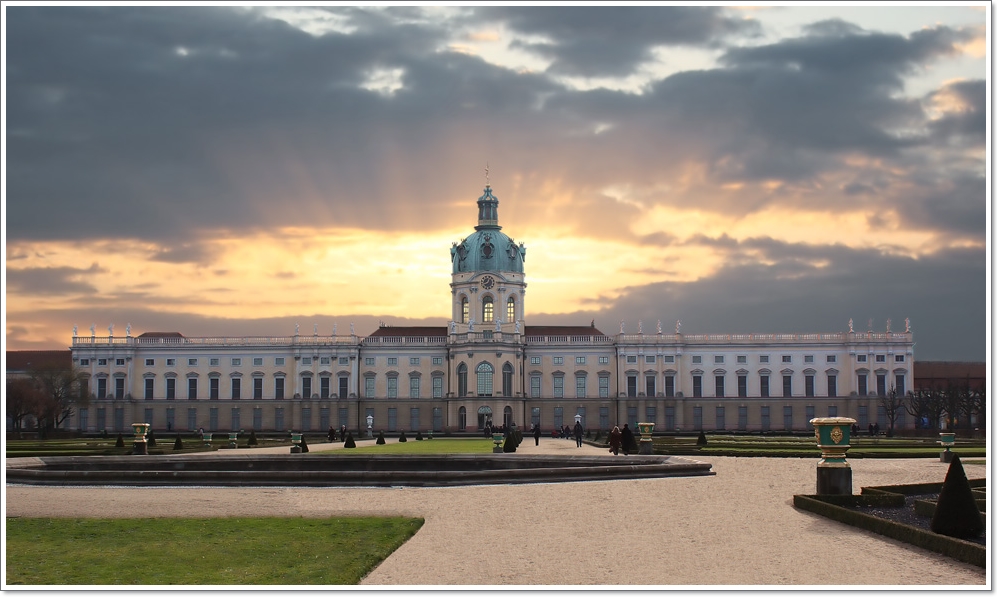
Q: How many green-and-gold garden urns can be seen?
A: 8